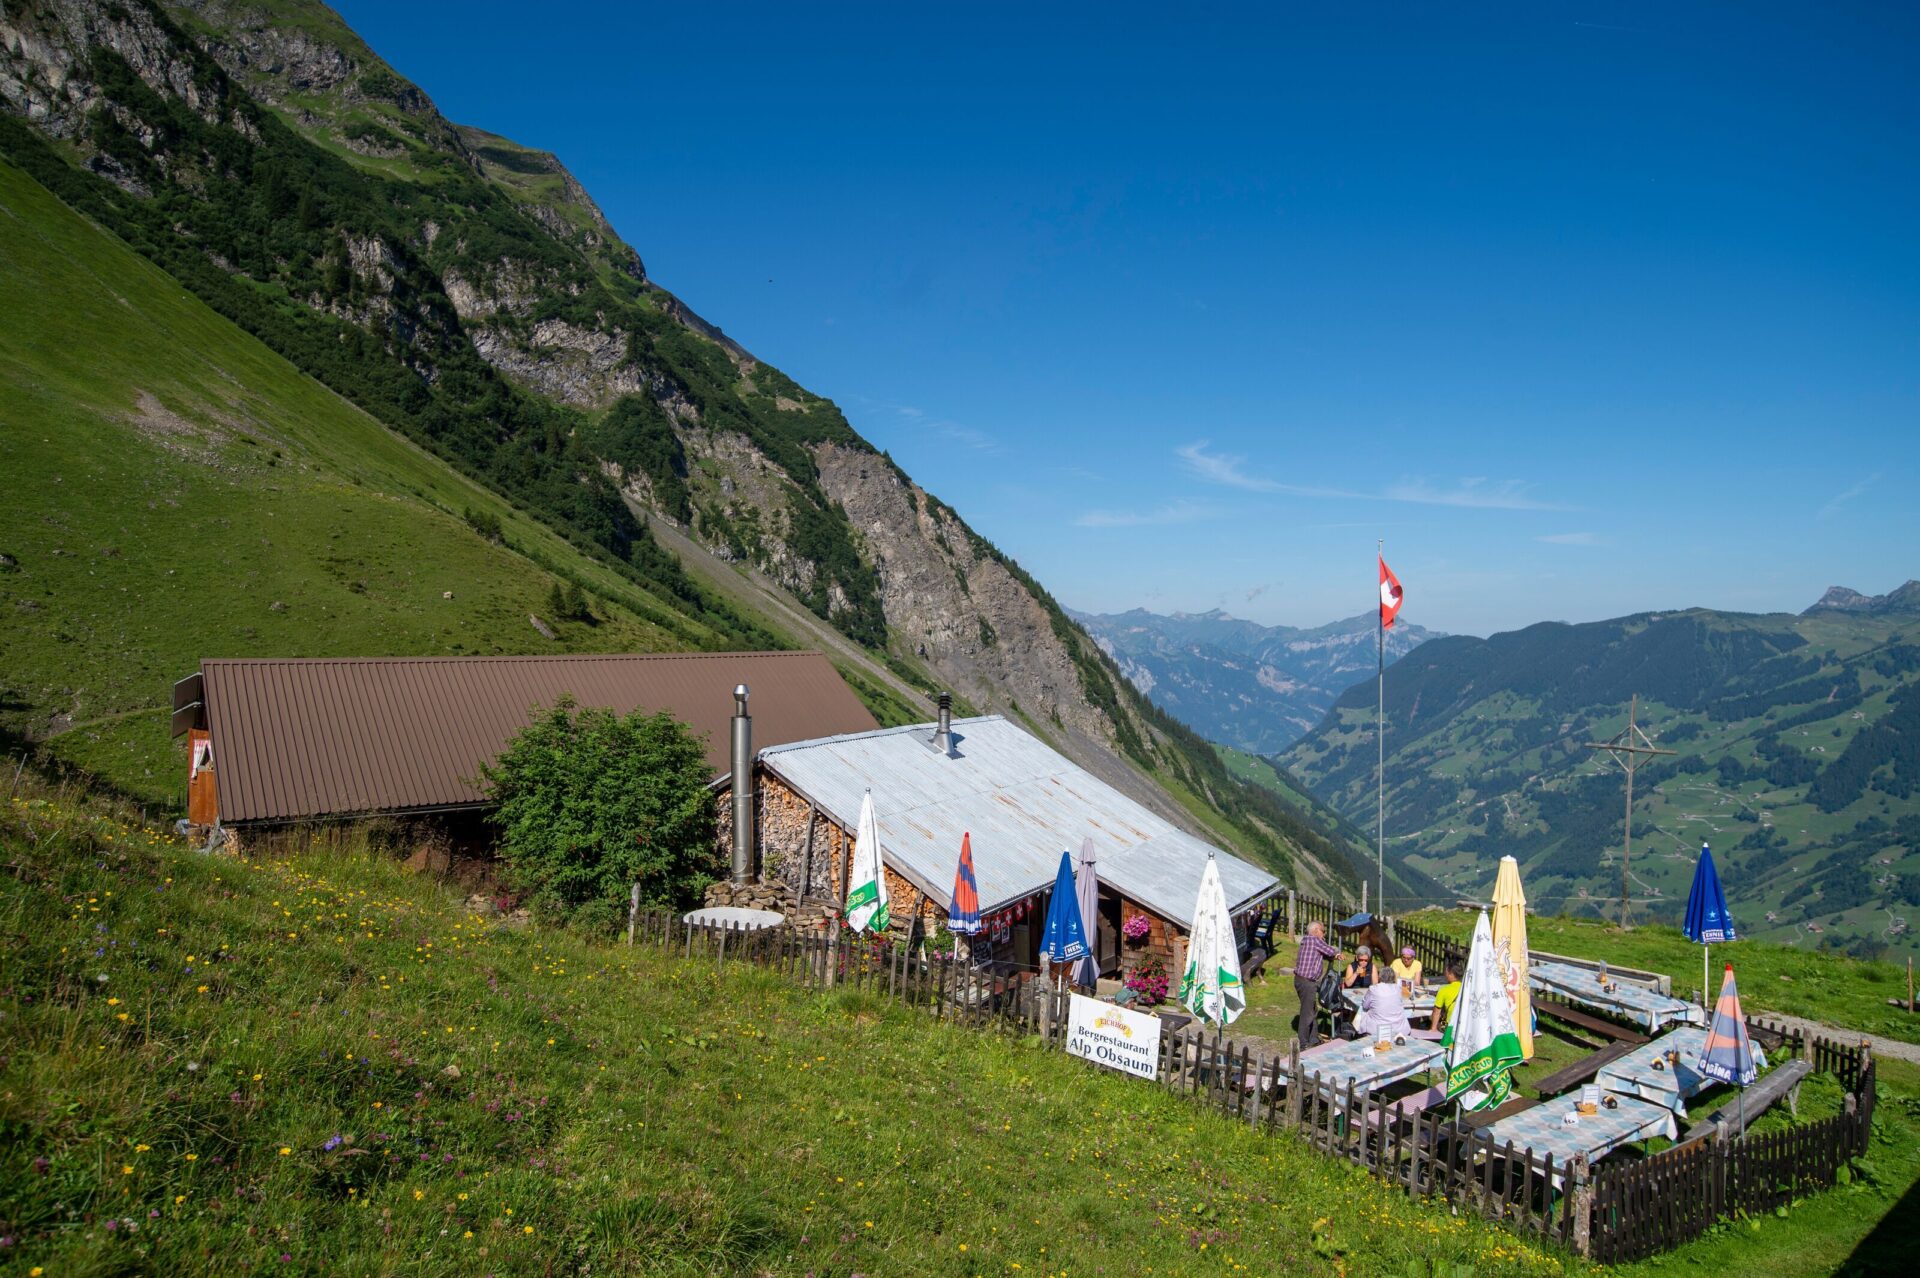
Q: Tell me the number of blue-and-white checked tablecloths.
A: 5